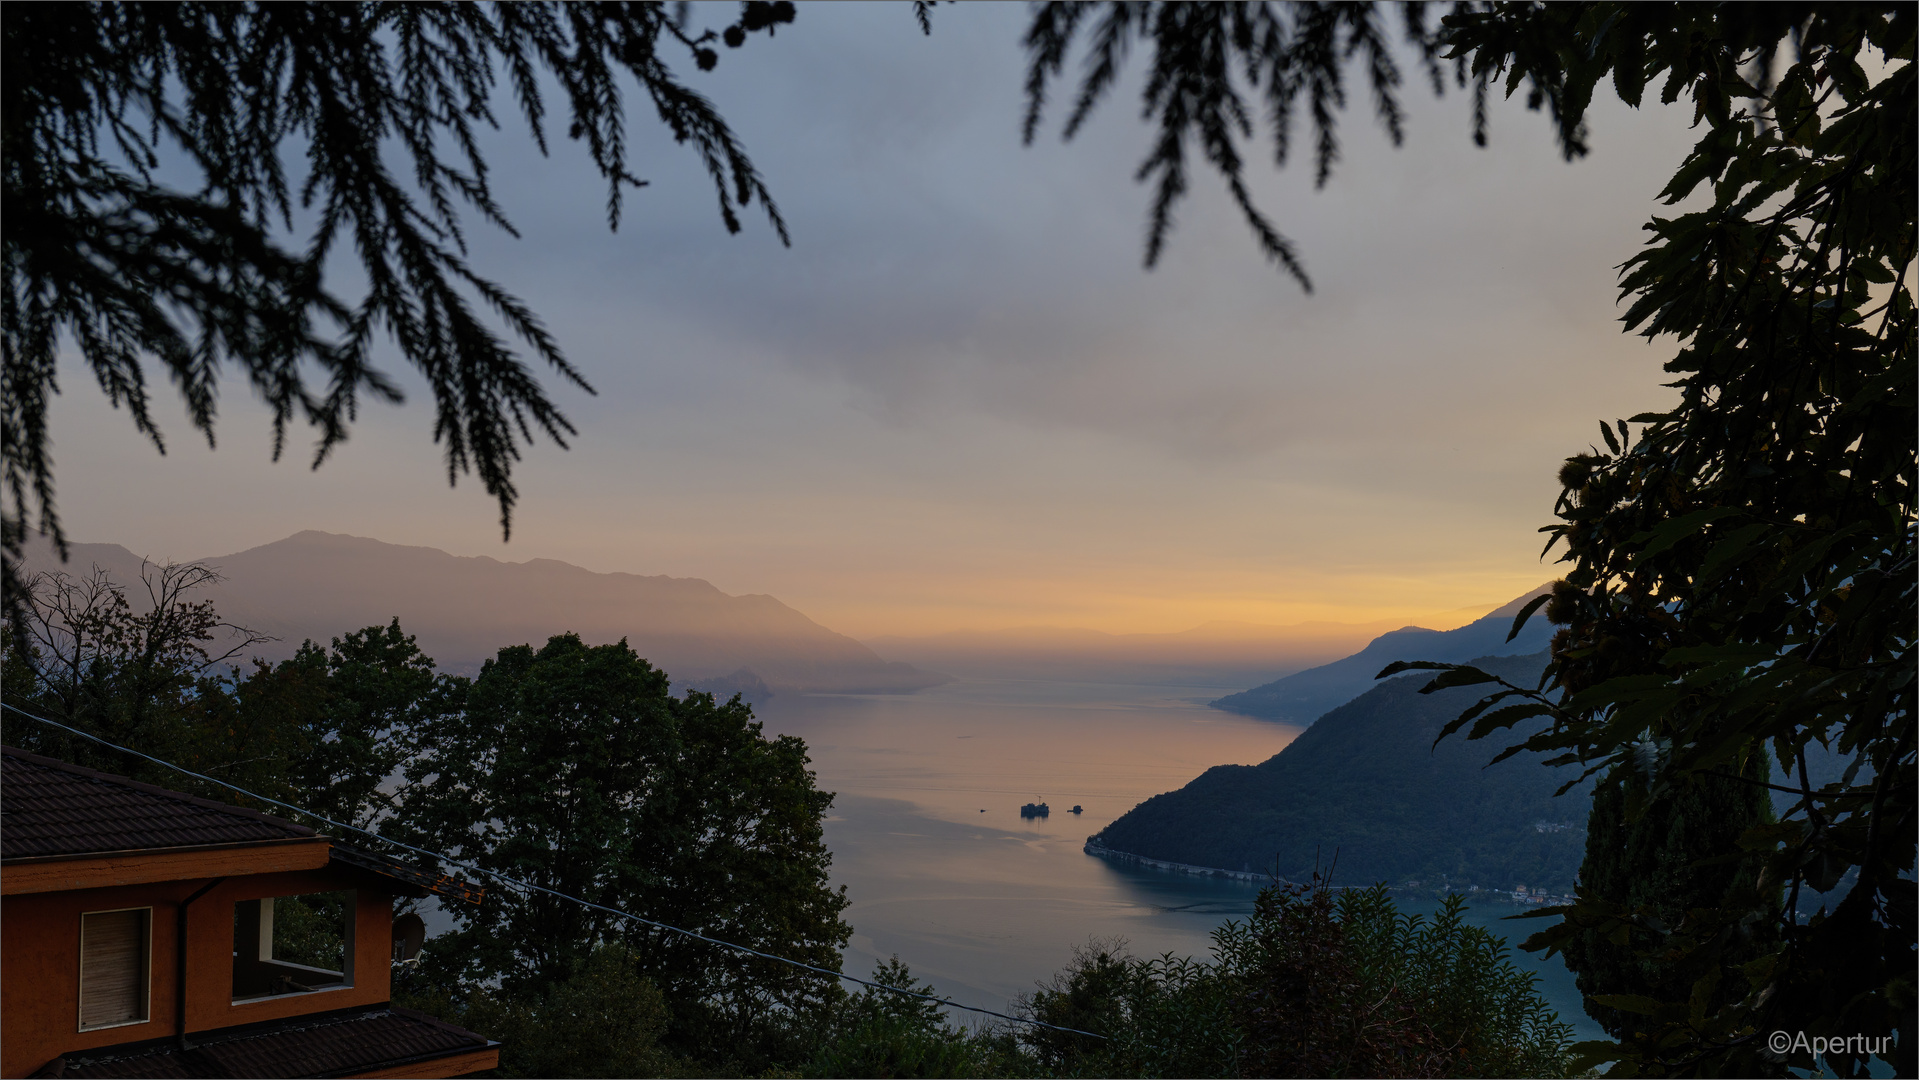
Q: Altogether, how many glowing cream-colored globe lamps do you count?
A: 0